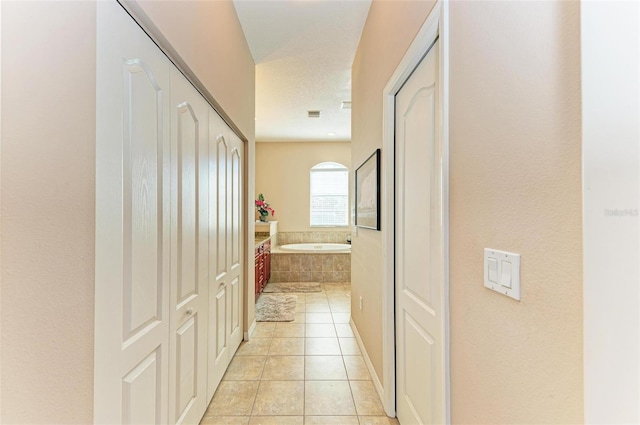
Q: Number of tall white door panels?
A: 5